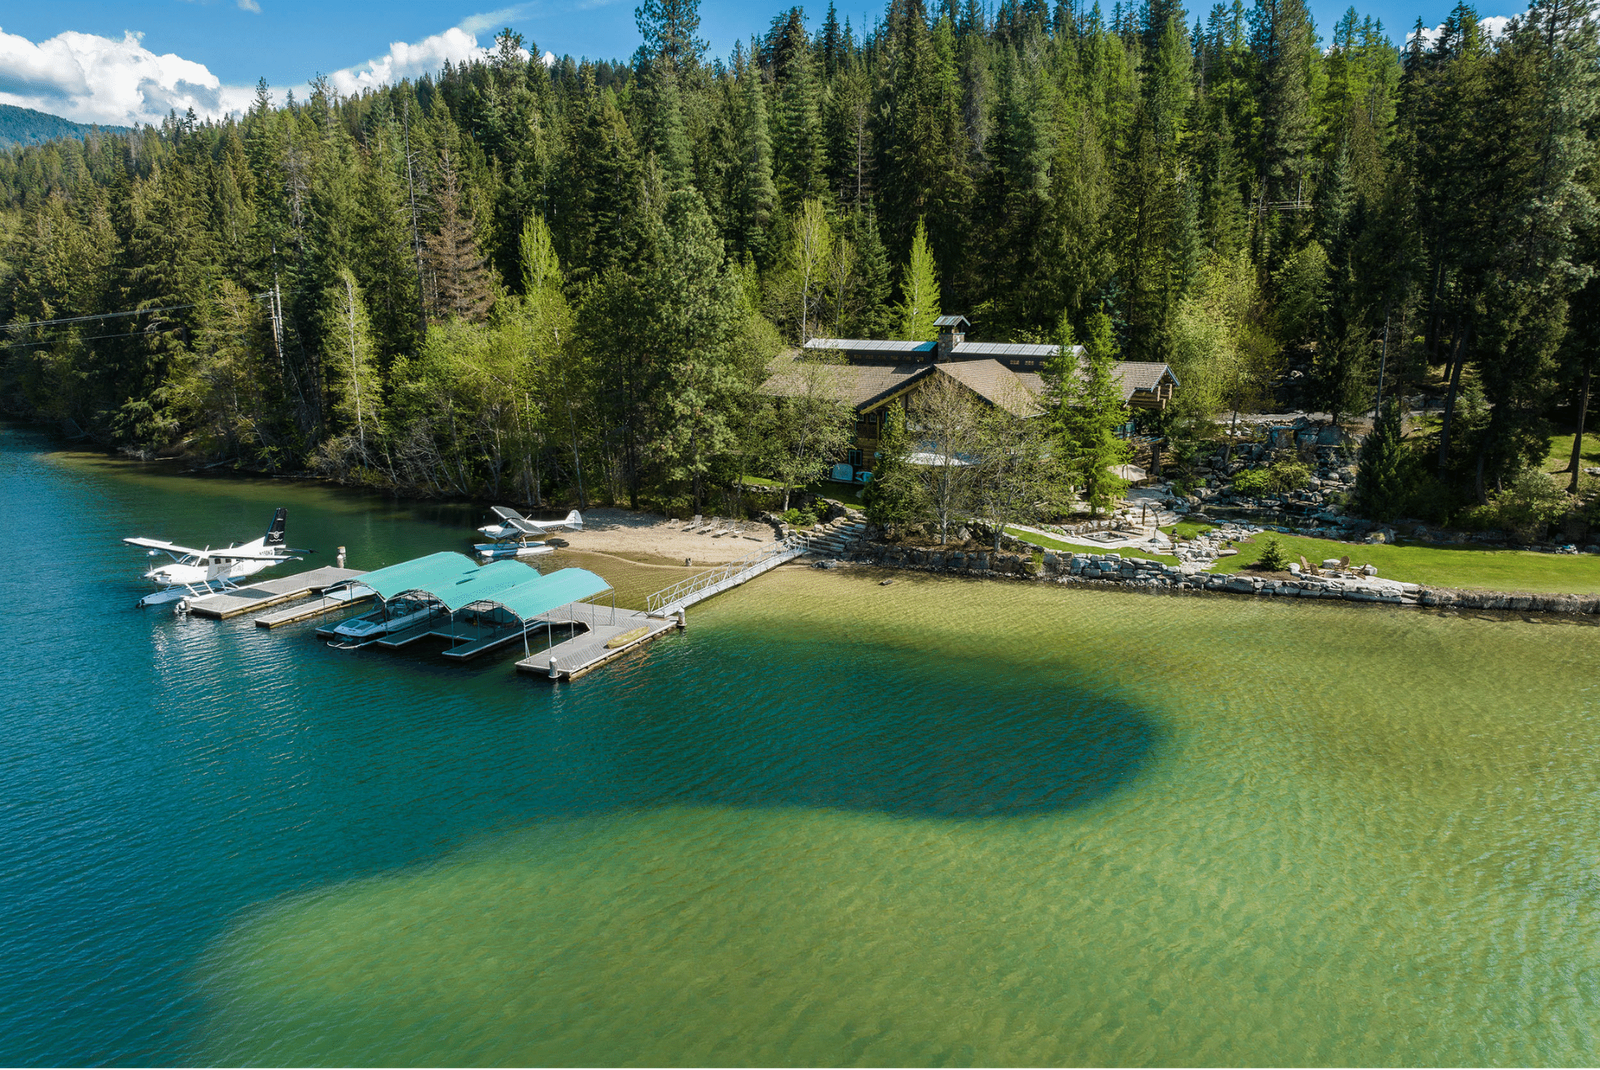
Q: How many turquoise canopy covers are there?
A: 3